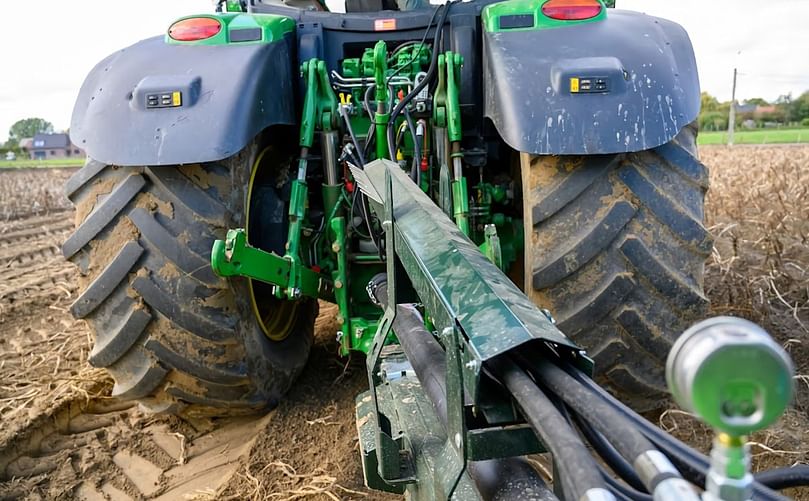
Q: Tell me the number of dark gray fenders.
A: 2